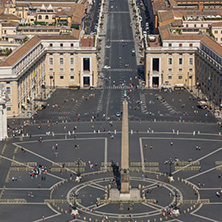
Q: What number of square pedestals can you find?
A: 1